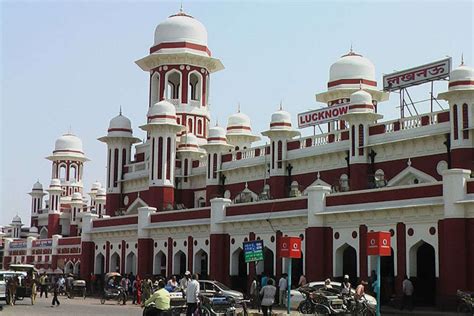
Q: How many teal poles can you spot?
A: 2